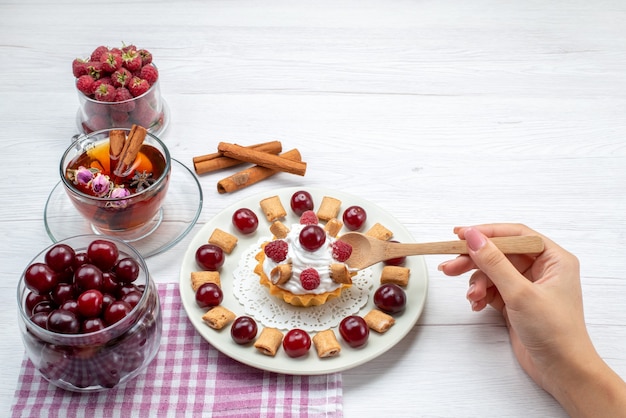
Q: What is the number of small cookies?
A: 14